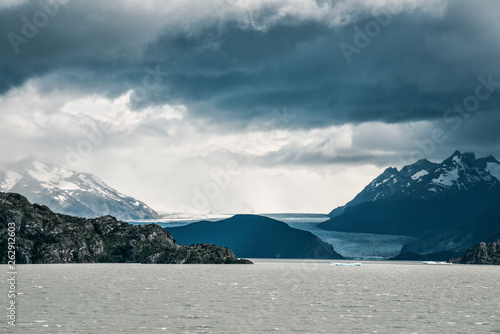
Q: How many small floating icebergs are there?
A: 2